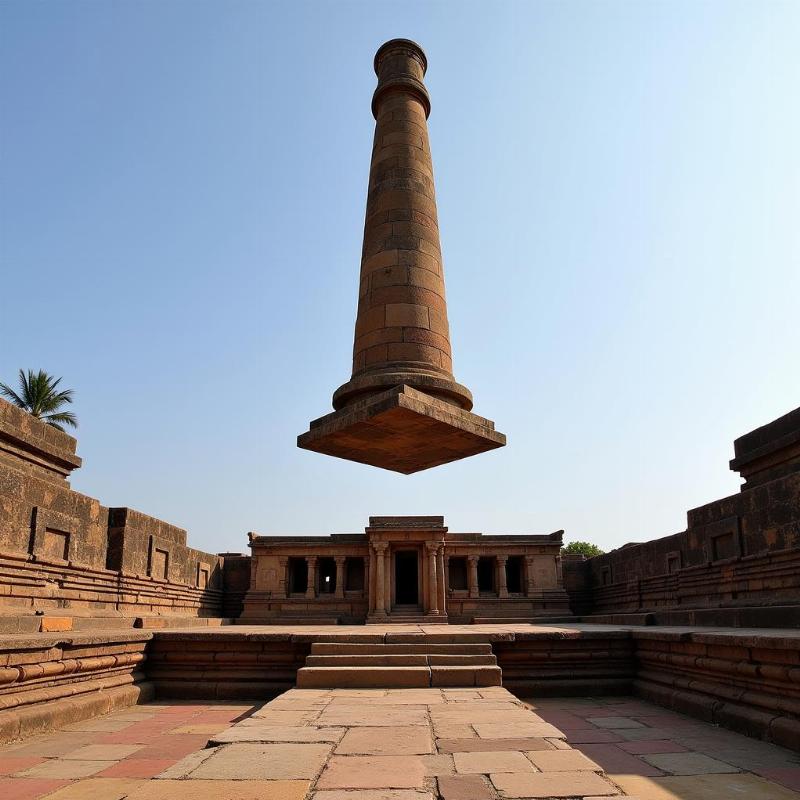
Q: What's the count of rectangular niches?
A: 6